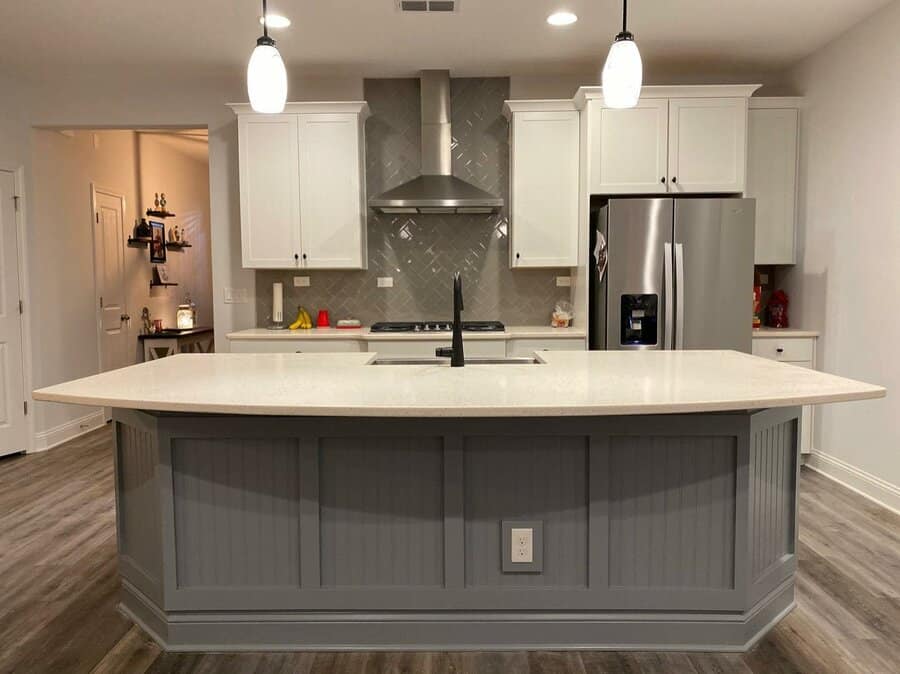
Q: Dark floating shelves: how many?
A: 4